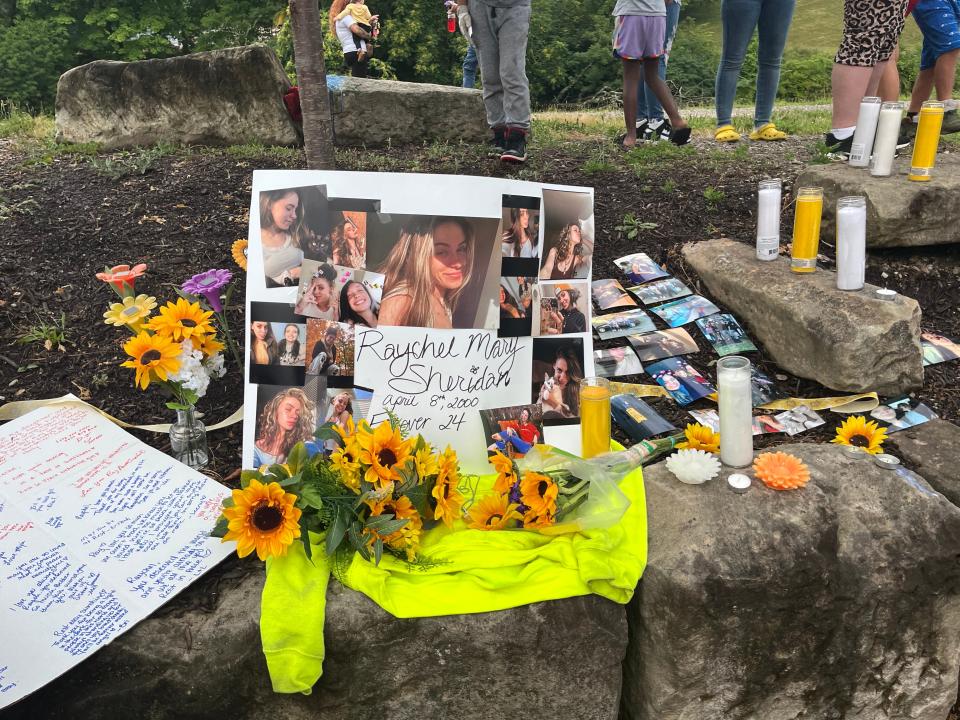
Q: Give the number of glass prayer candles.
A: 8